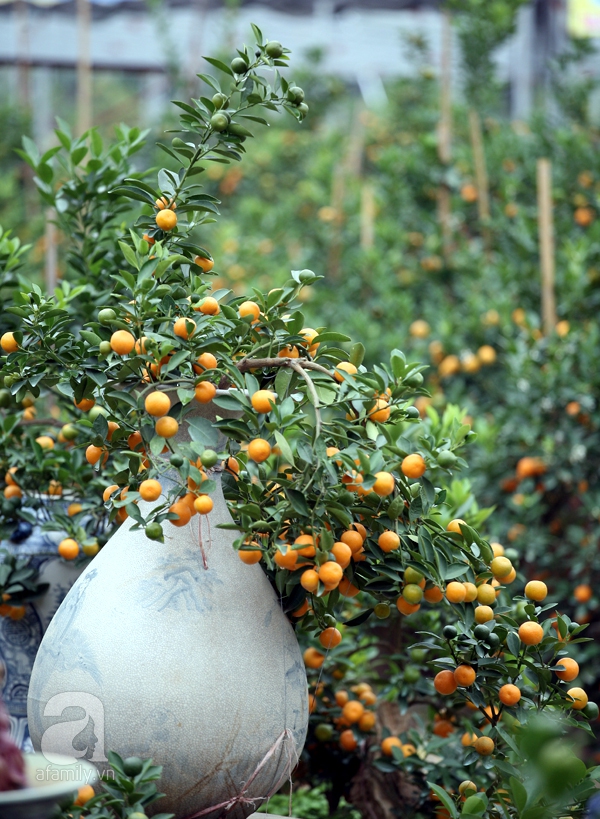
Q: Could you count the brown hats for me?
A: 0